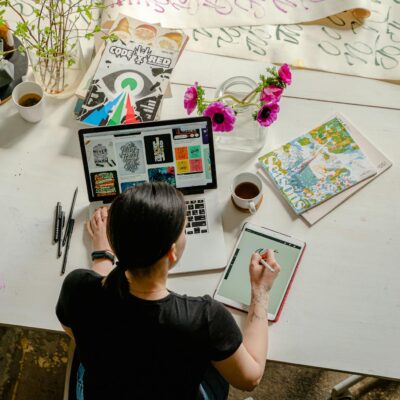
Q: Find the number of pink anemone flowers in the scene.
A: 5